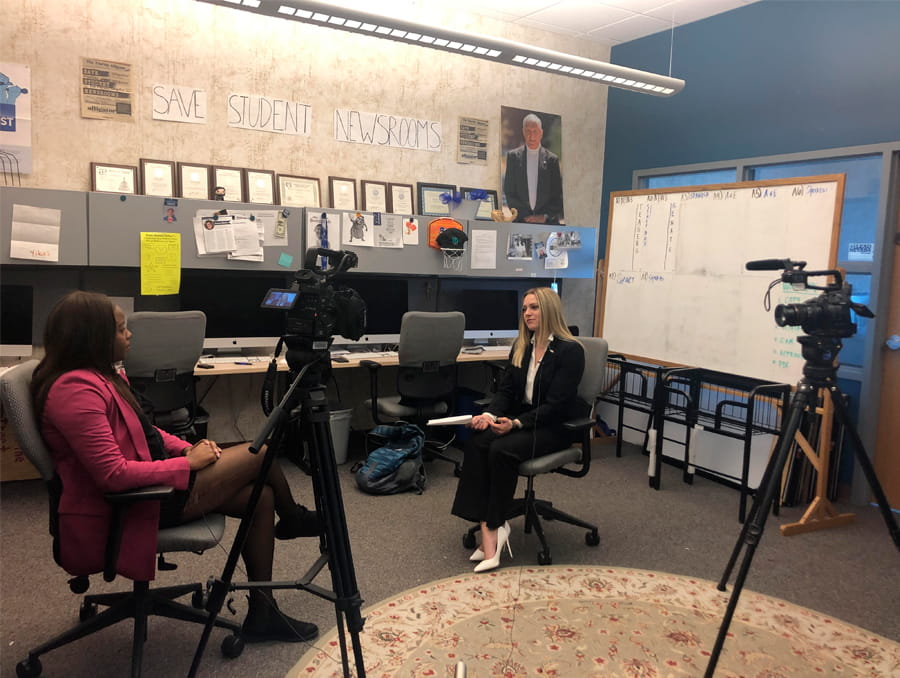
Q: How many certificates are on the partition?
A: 11